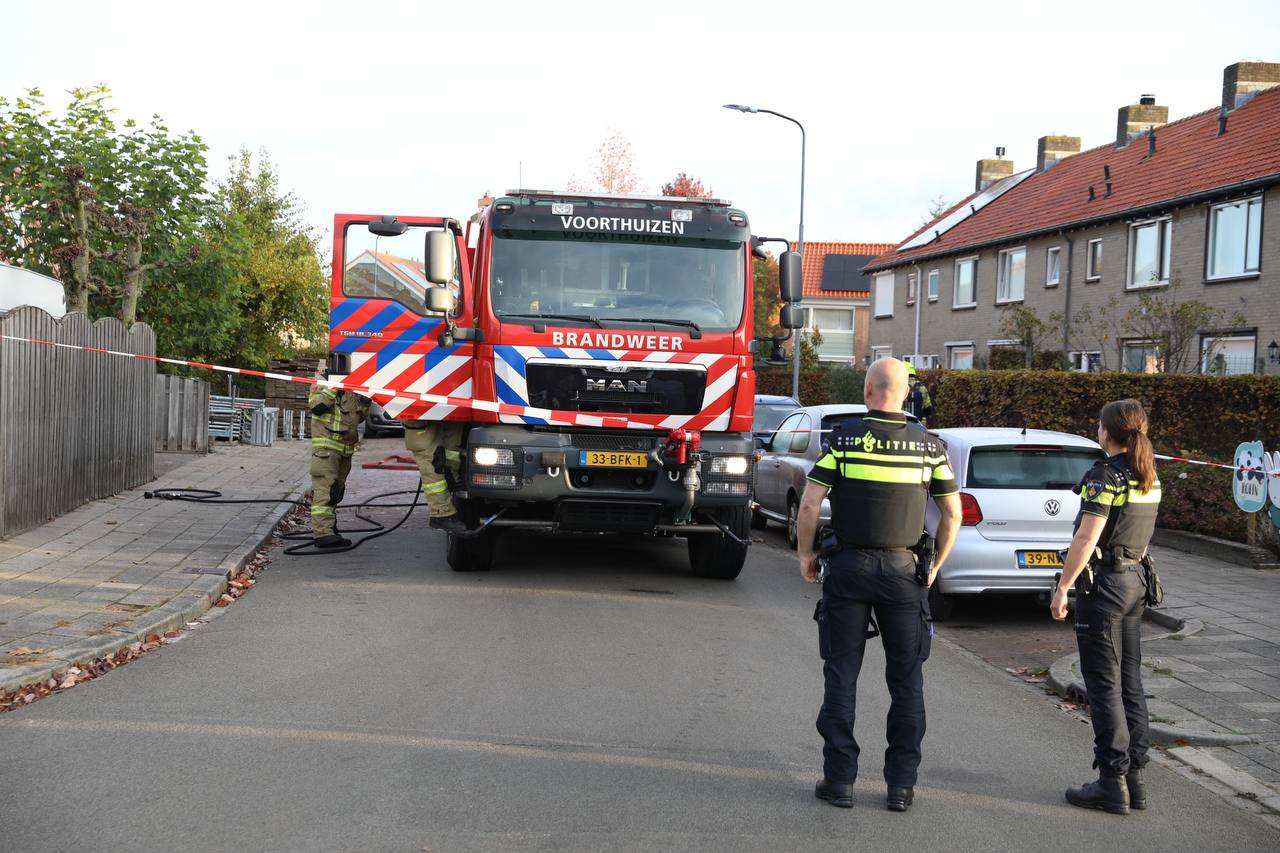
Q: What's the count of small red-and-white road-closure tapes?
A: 1